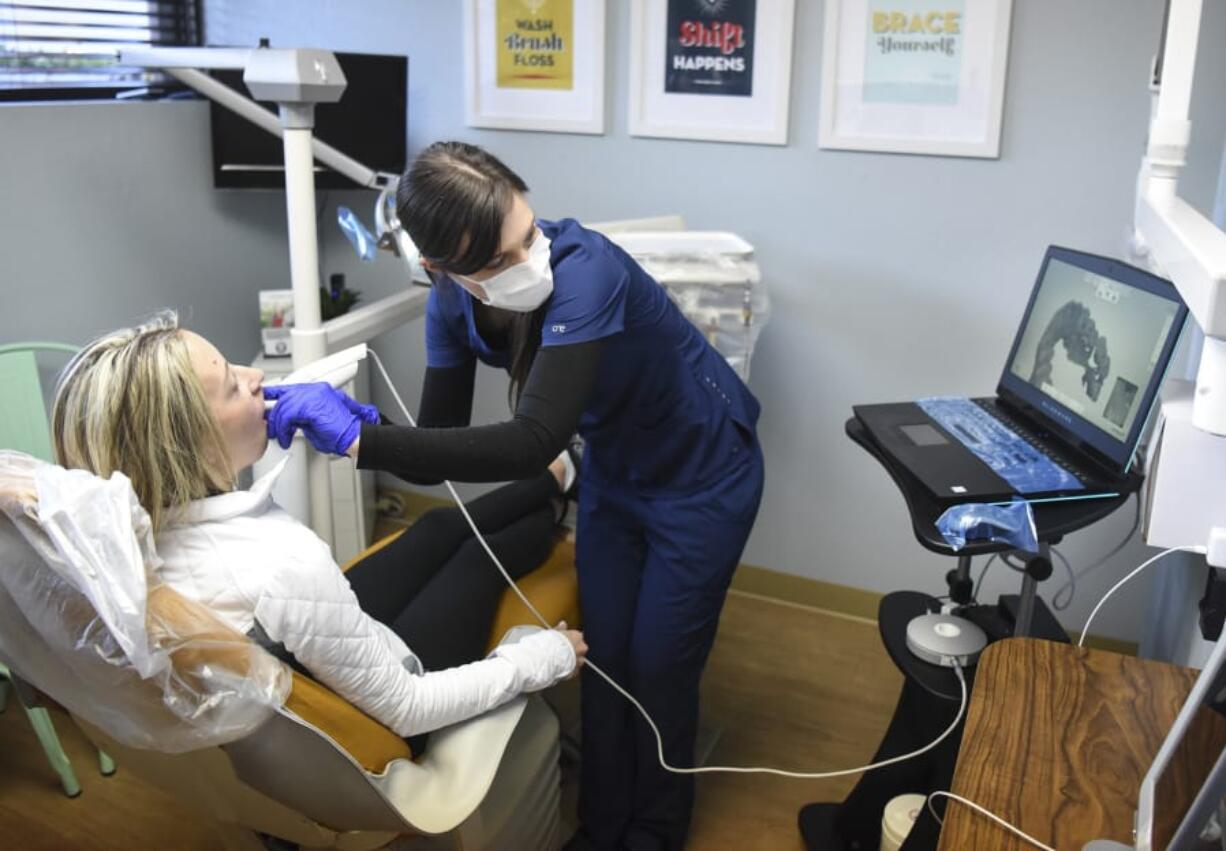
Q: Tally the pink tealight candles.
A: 0